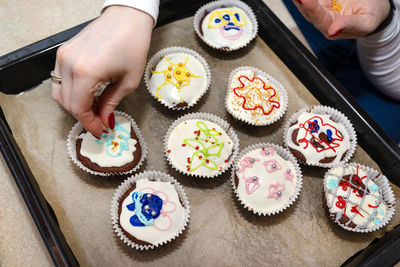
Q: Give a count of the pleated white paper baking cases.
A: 9